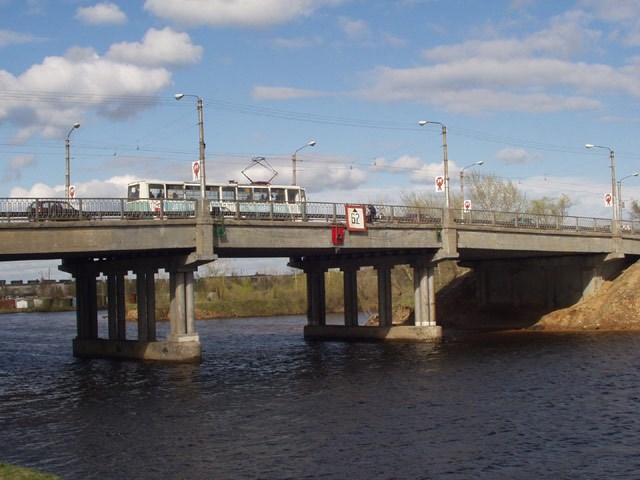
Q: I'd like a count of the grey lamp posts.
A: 7